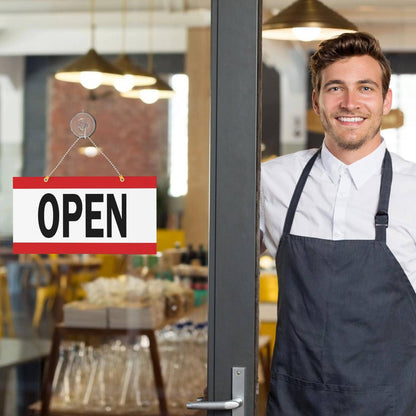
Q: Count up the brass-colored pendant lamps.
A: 4